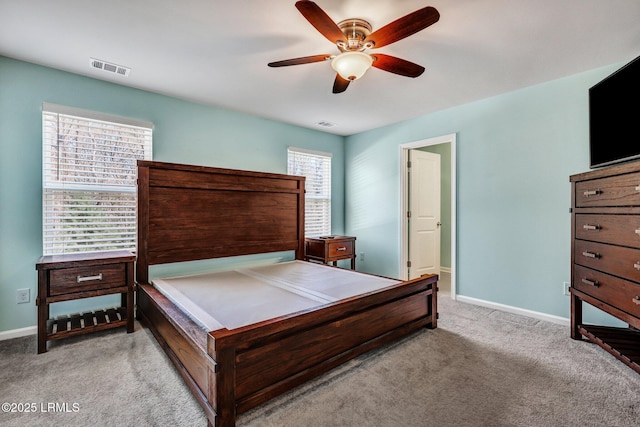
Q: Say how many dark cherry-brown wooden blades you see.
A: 5